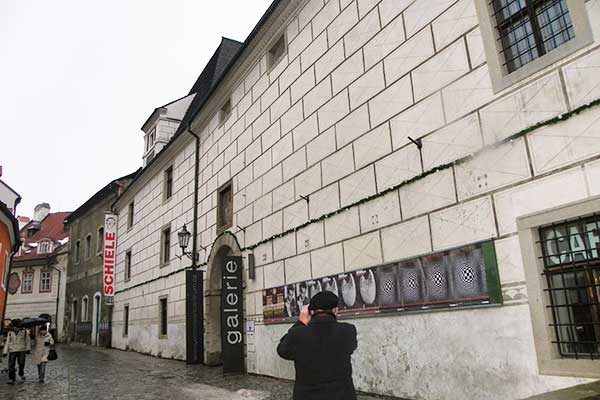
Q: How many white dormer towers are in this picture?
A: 1